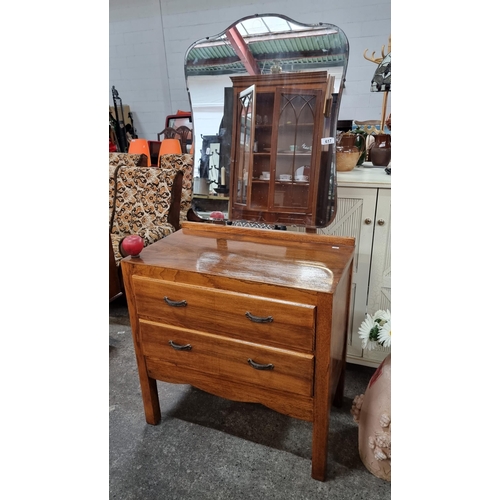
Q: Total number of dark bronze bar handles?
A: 4